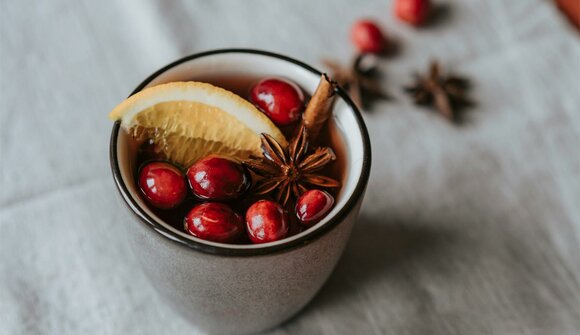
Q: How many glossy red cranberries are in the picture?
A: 8